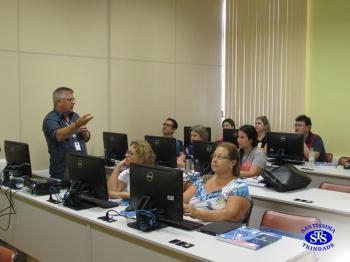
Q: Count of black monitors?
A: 9